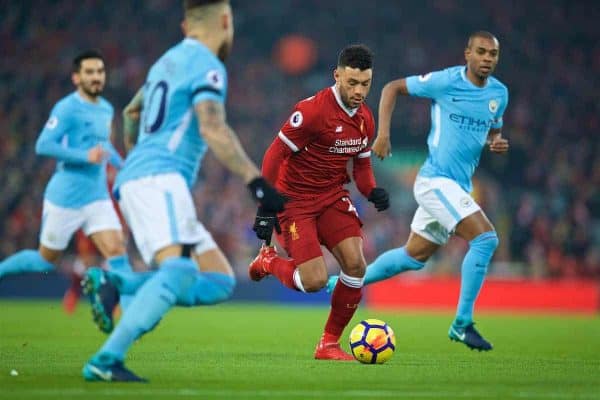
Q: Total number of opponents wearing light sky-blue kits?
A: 3